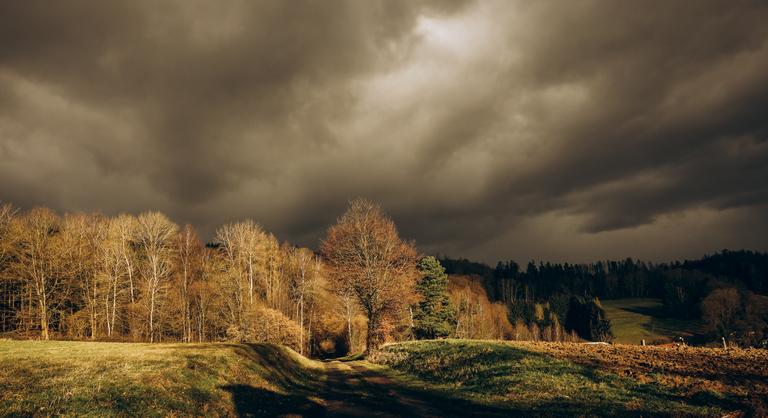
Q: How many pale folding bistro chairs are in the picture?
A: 0